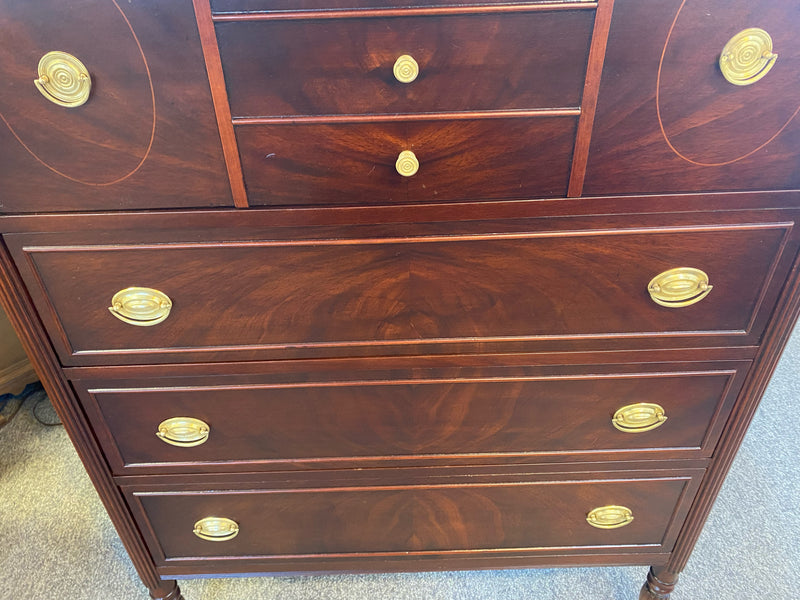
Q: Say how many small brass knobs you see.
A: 2